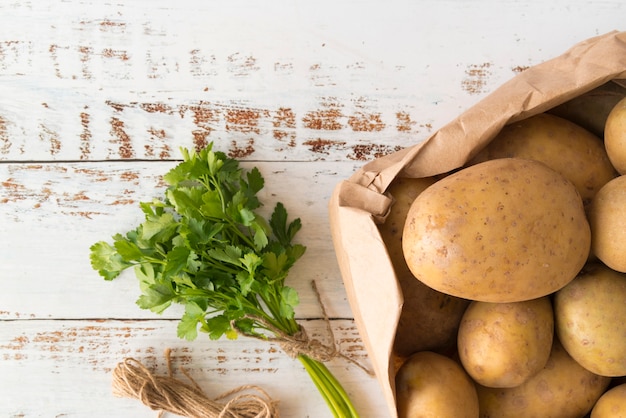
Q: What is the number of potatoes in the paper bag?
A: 10